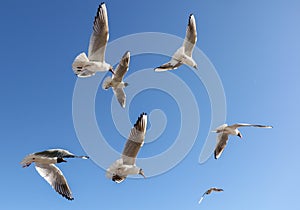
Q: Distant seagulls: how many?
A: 1